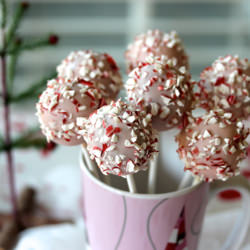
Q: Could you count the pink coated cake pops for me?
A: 7